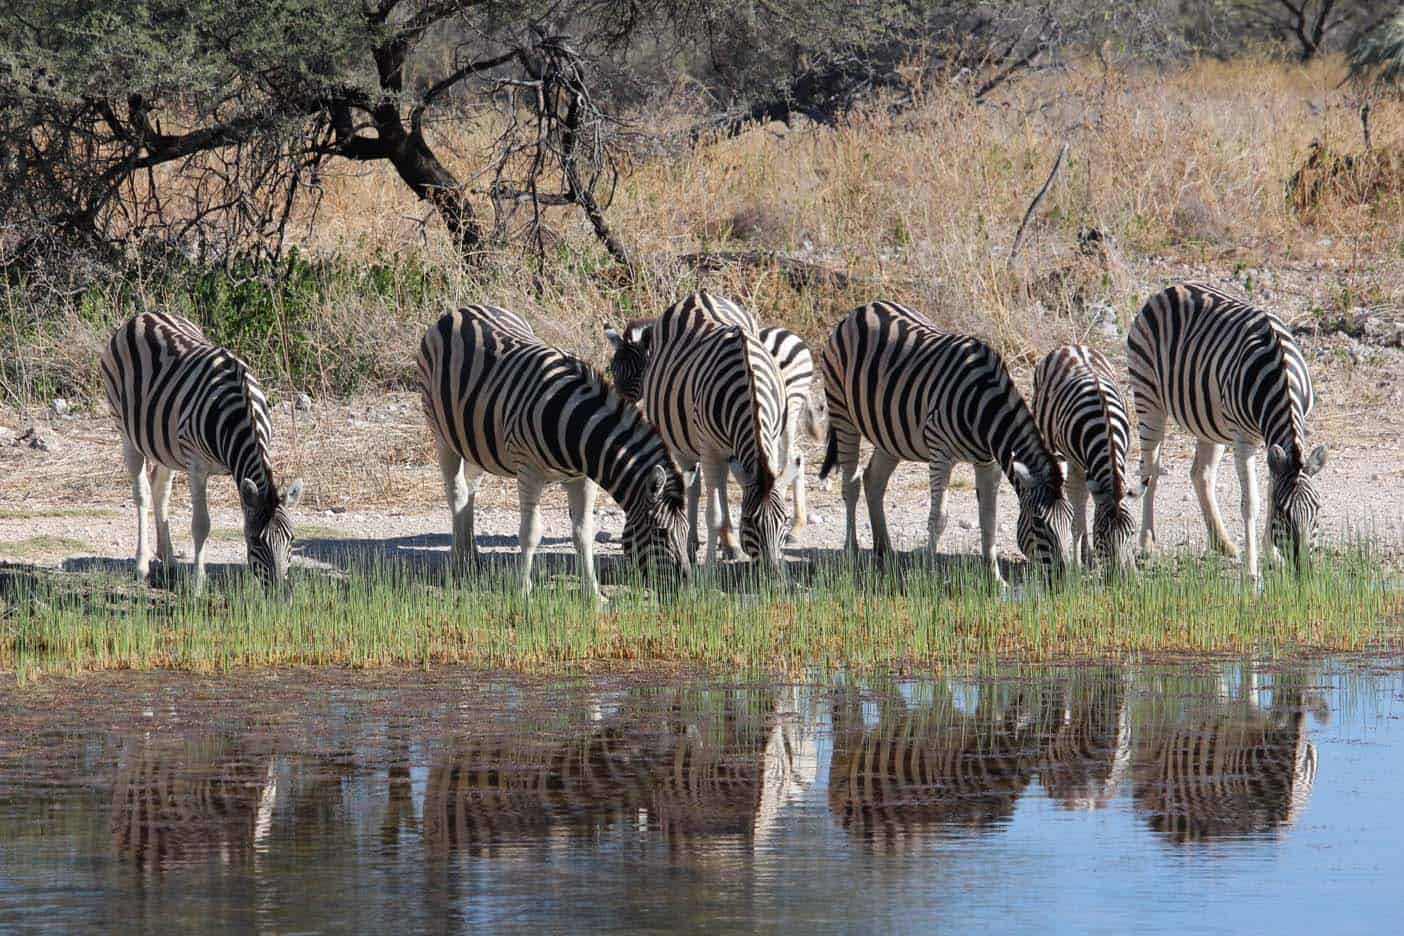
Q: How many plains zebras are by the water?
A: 7